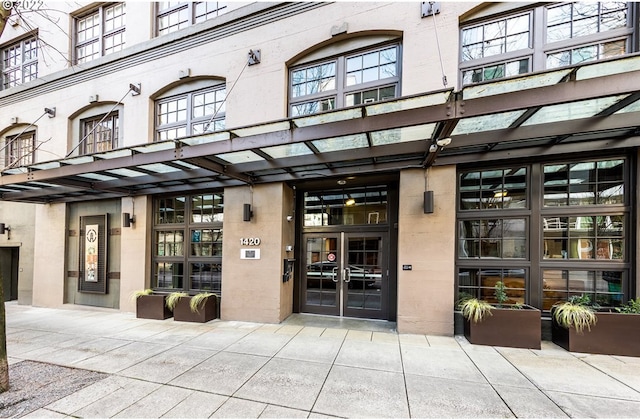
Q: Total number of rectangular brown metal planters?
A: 4